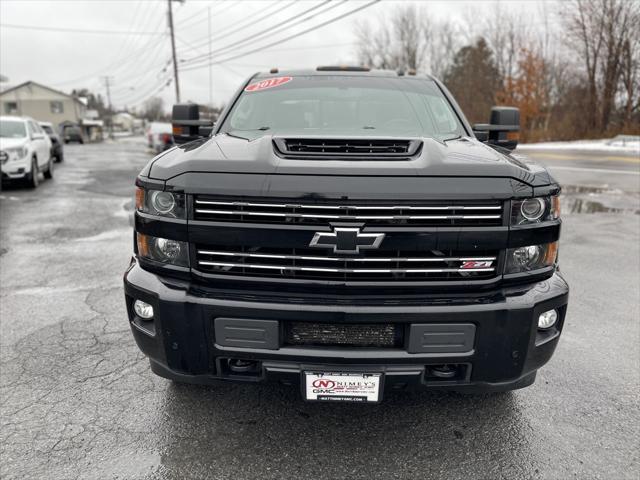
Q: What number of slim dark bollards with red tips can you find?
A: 0